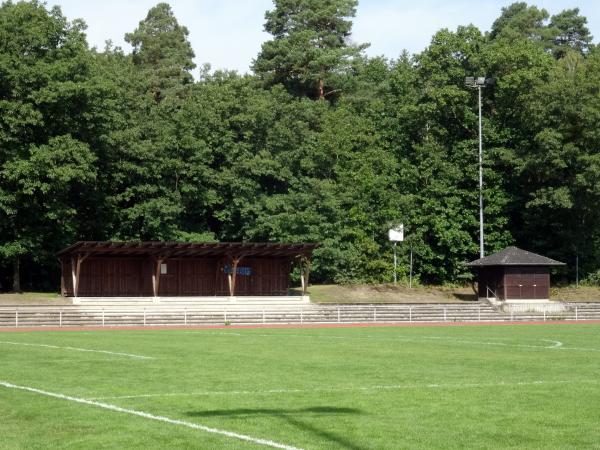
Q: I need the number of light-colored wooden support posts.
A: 4